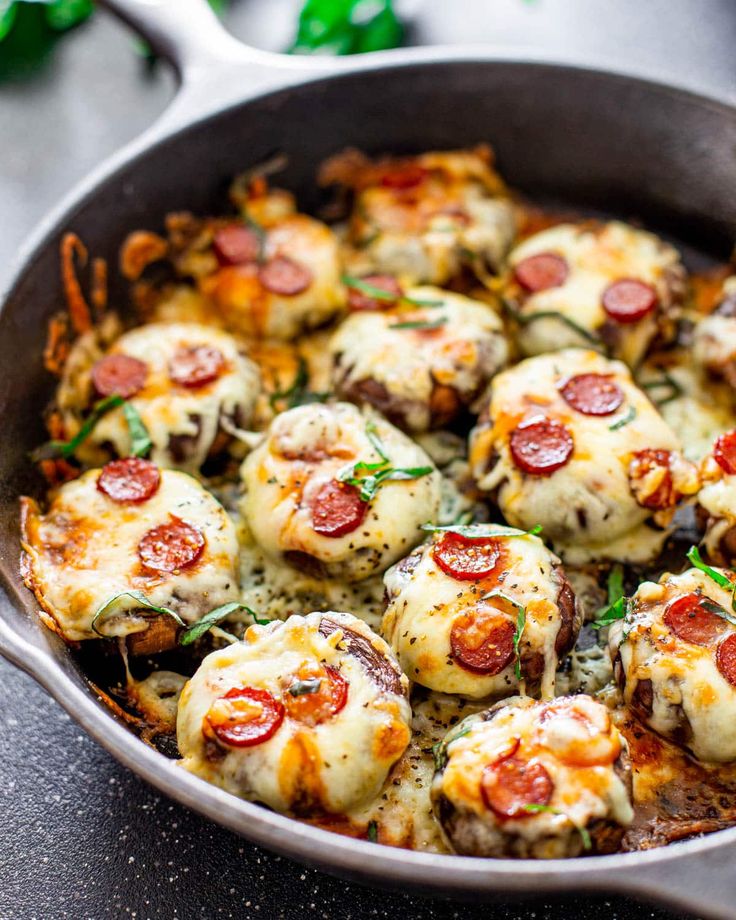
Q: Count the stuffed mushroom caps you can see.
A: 14